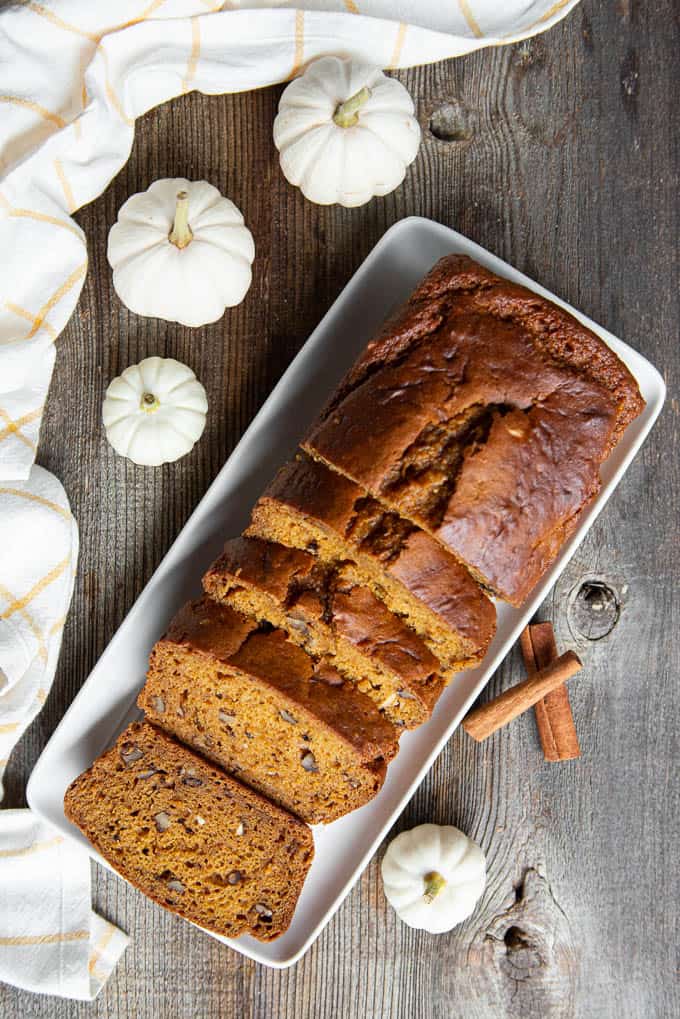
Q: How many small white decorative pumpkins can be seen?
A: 4